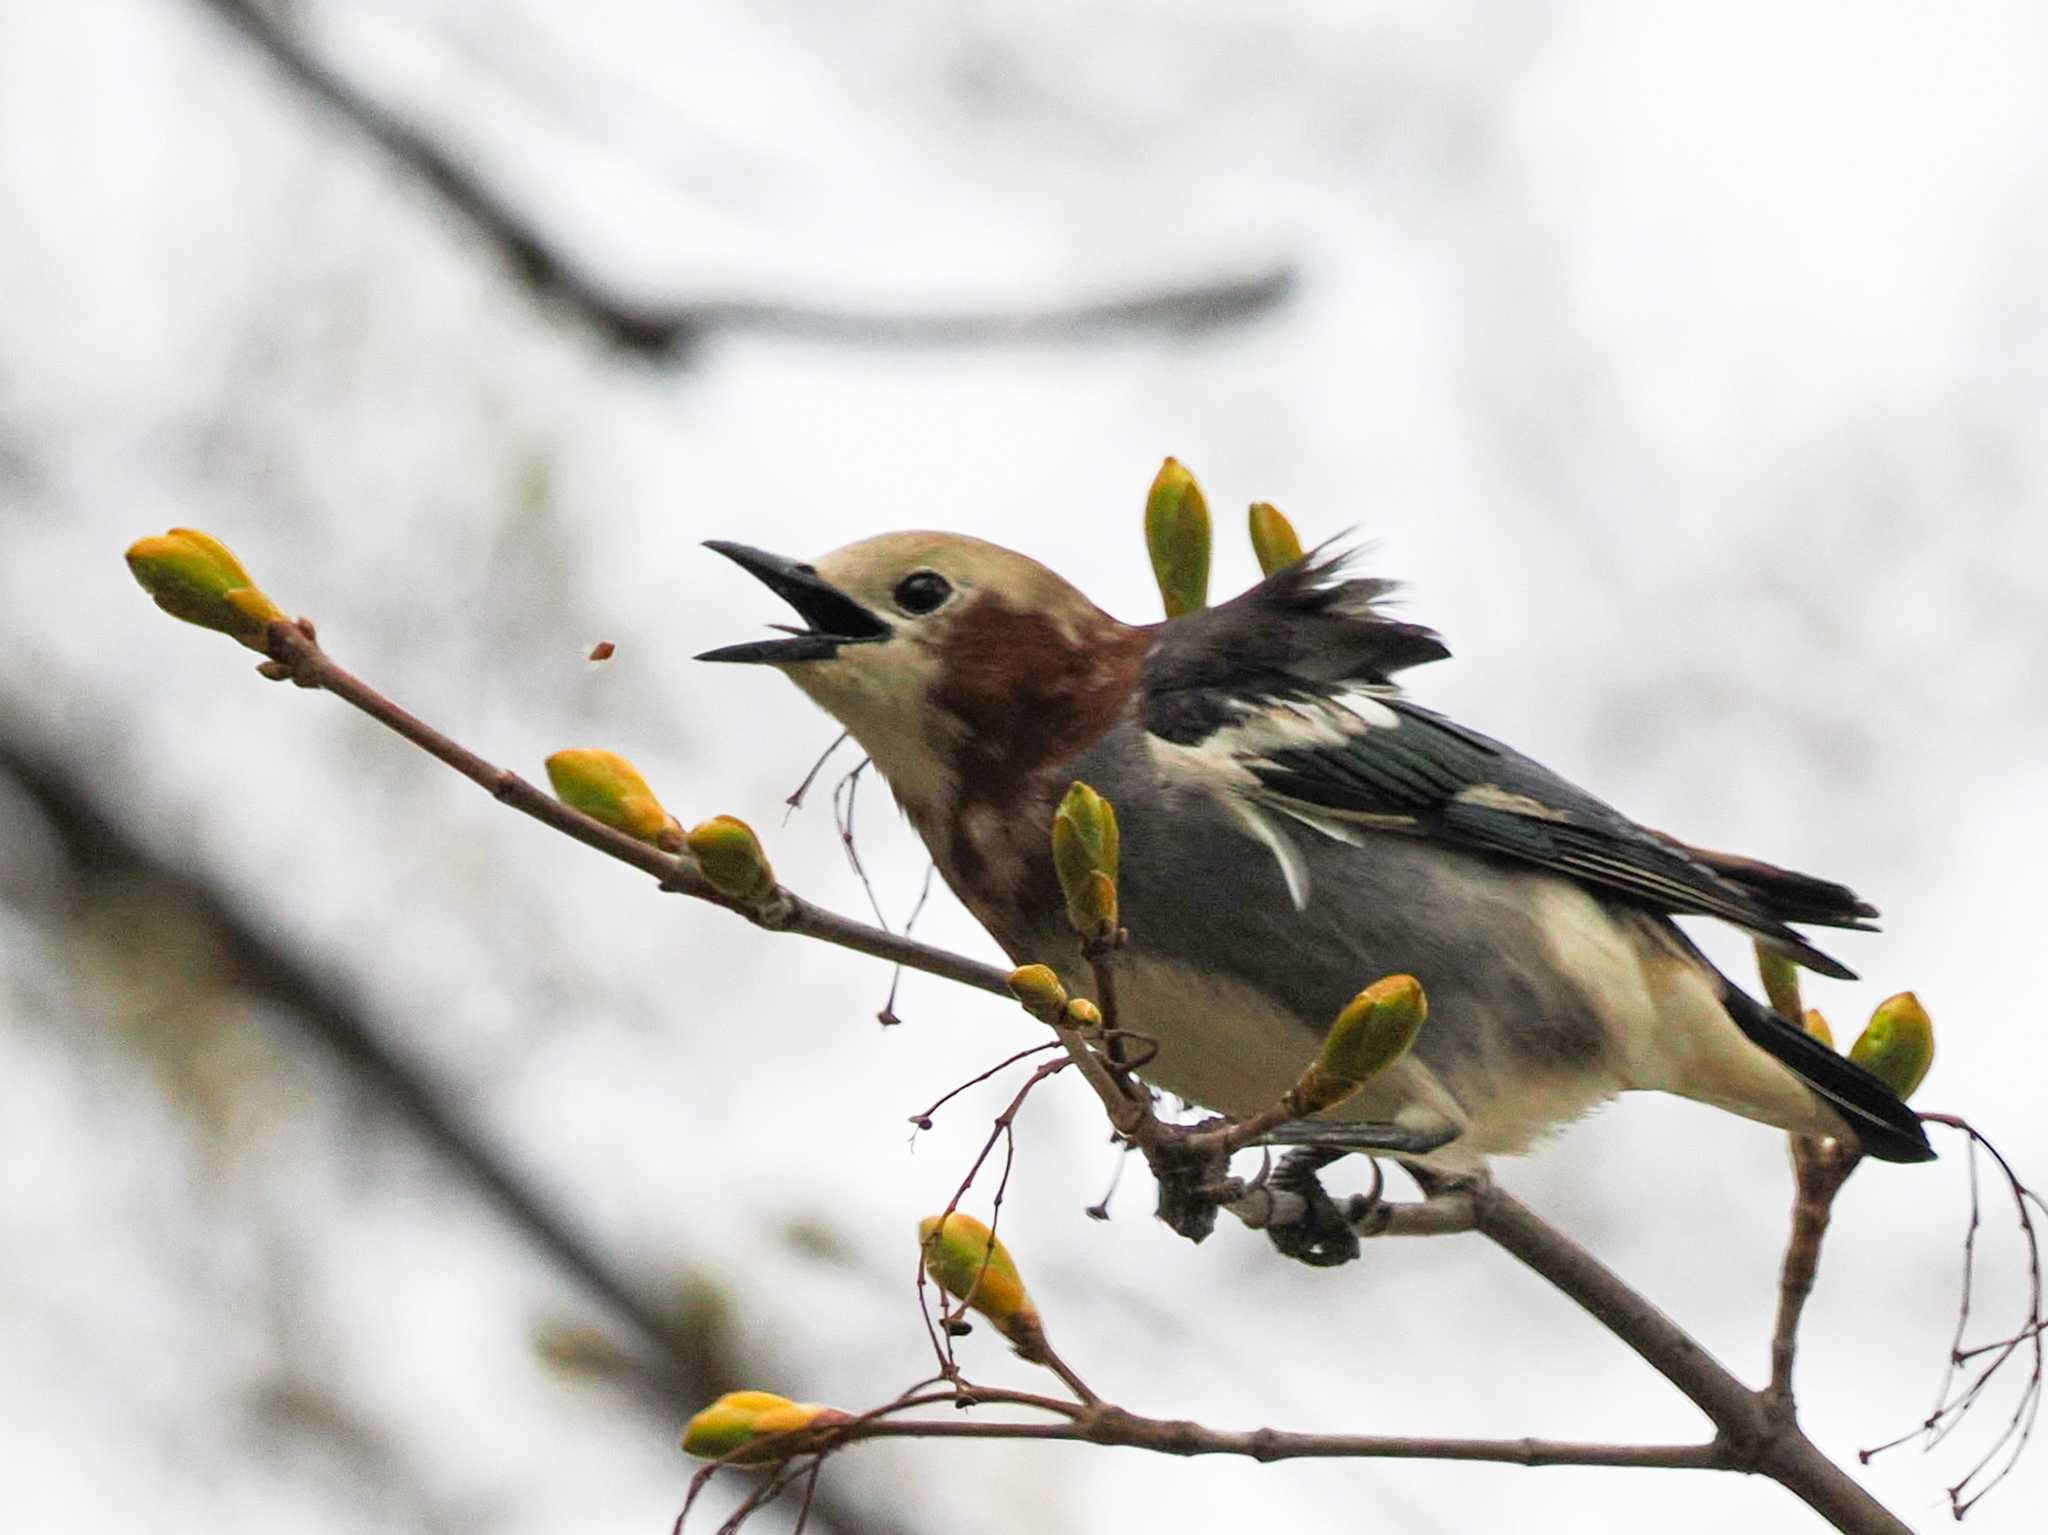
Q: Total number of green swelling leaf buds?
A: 14